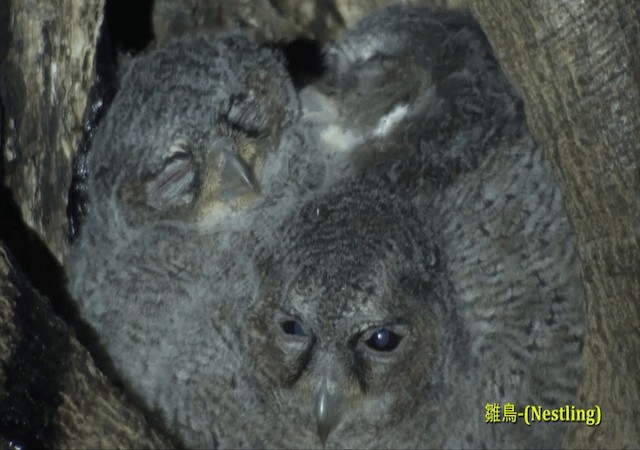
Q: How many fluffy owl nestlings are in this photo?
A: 3